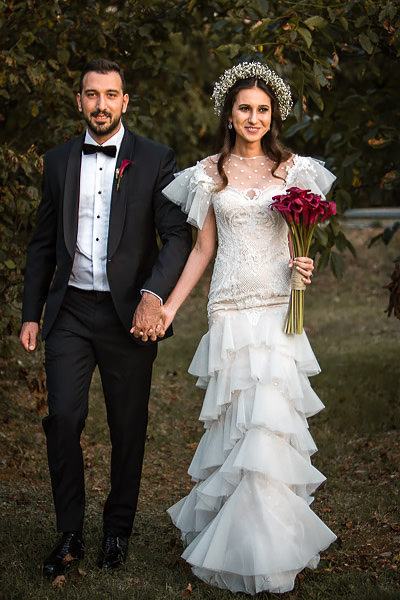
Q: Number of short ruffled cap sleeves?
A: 2